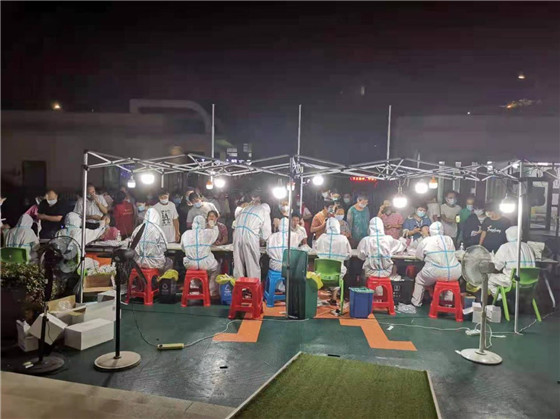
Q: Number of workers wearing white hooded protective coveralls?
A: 10